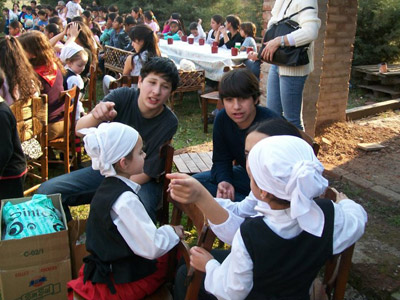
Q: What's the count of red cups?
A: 8